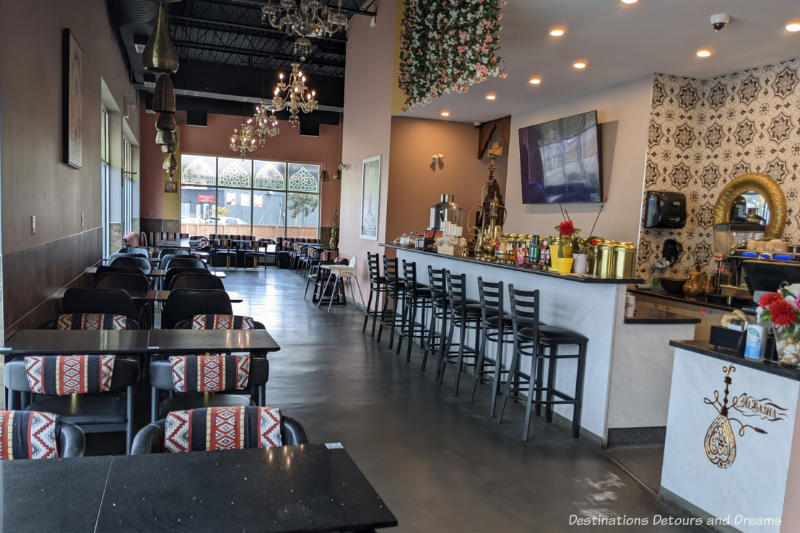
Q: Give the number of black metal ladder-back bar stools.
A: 7